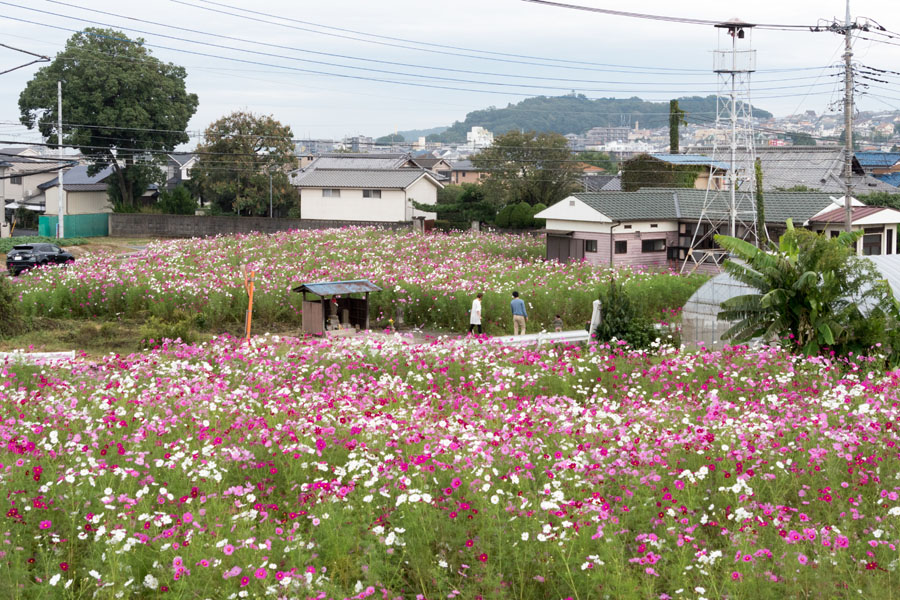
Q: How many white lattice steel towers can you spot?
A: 1